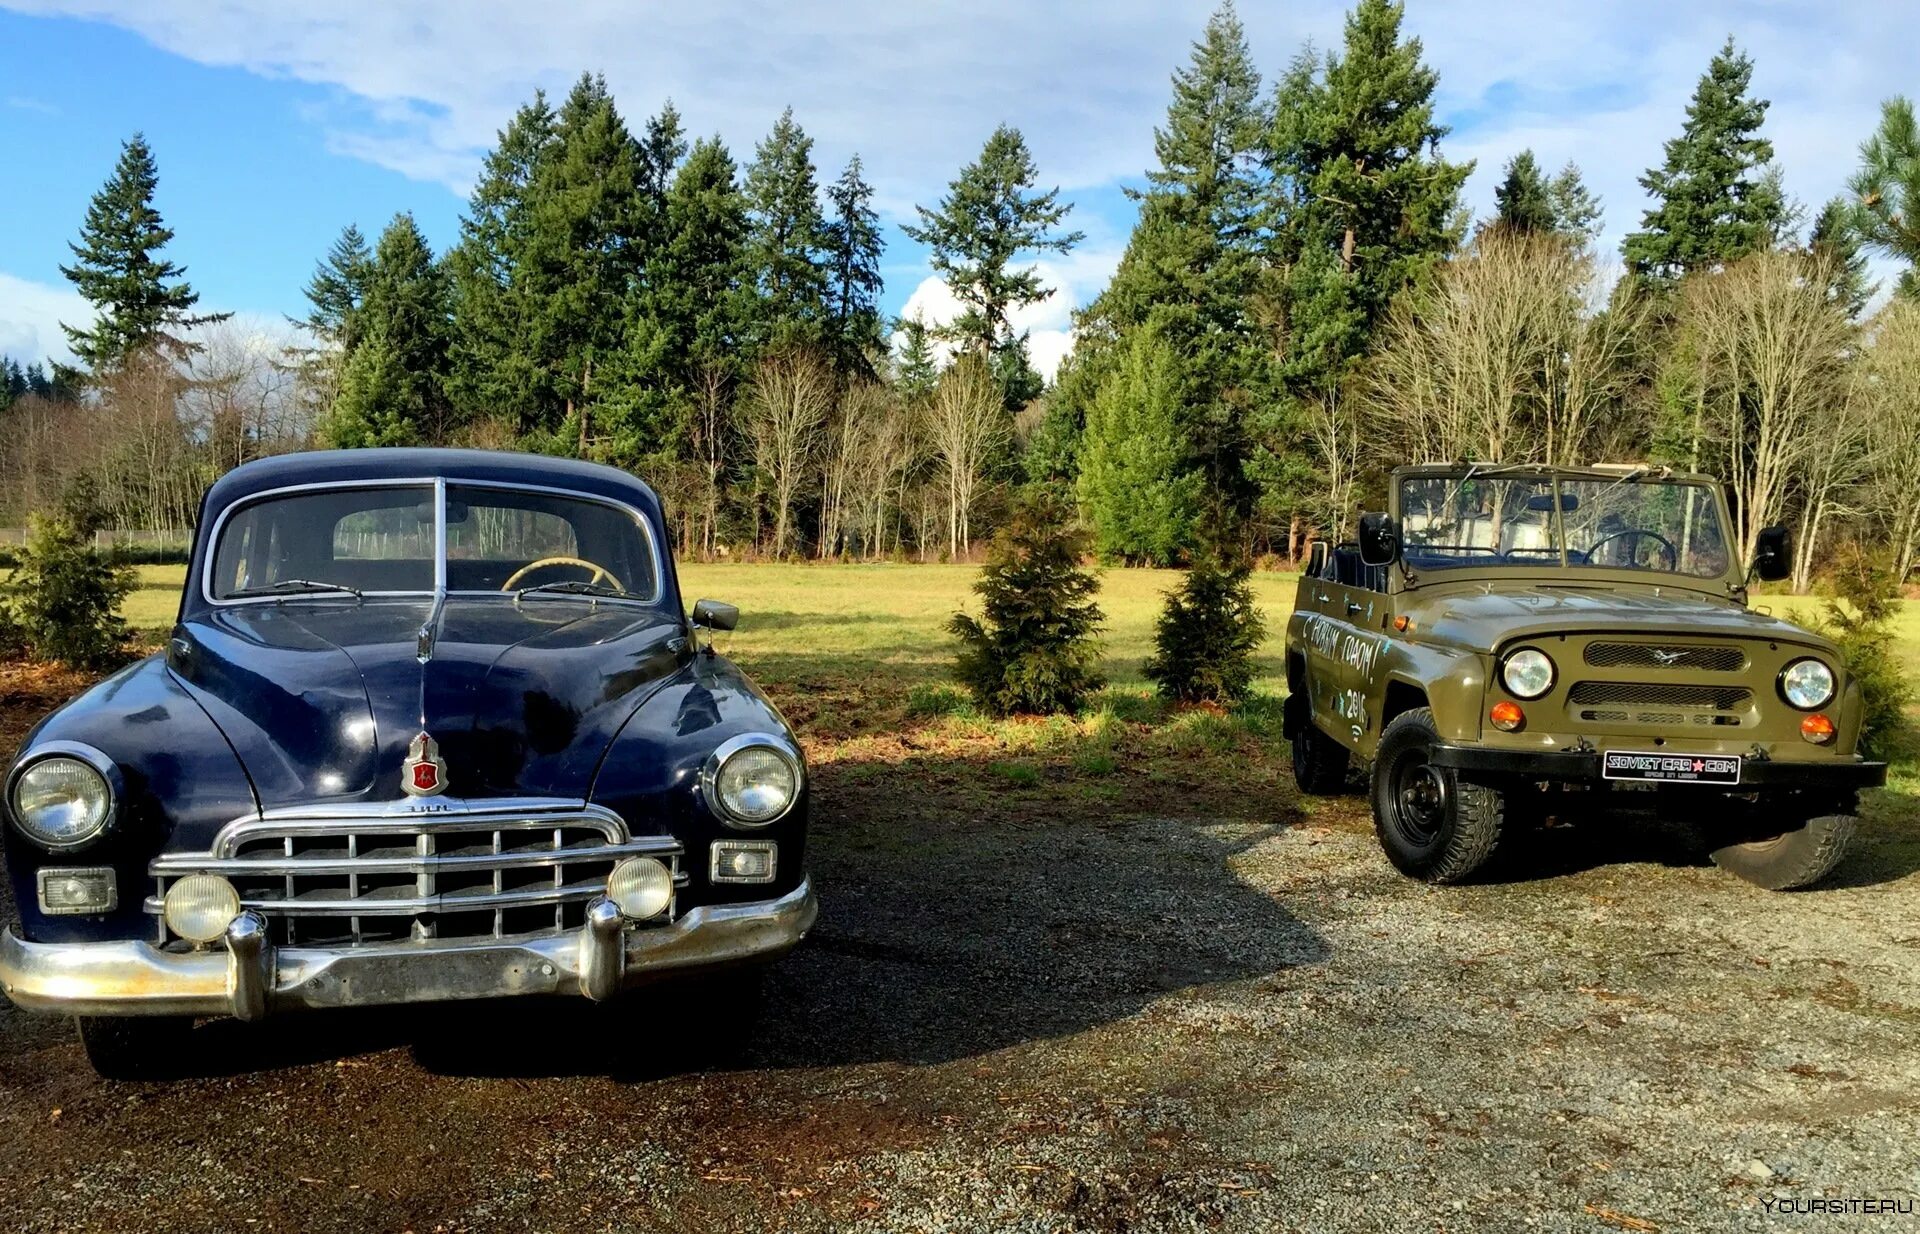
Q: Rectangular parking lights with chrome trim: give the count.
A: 2